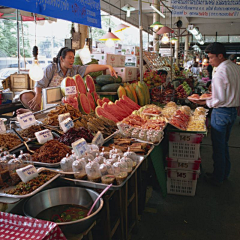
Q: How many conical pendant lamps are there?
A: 6